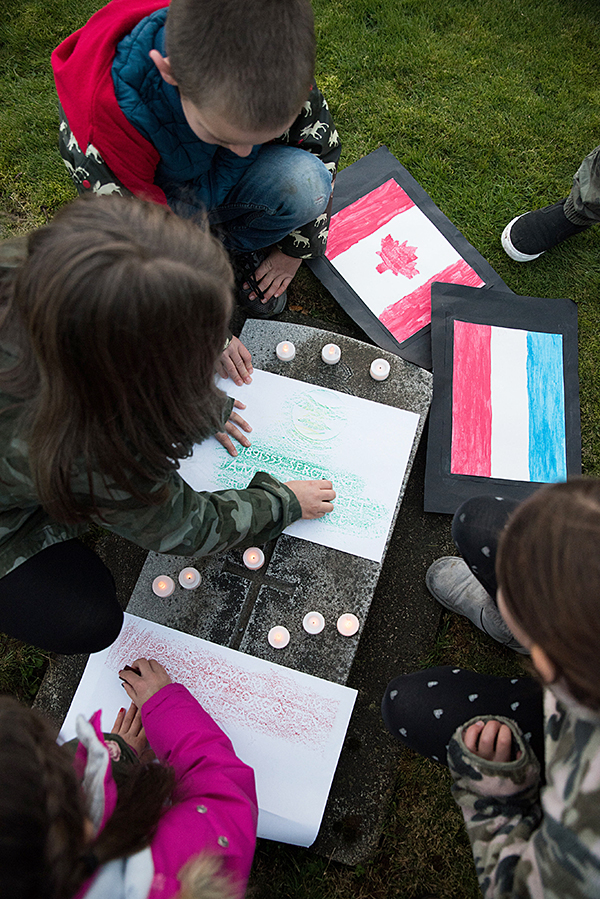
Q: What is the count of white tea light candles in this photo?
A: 9